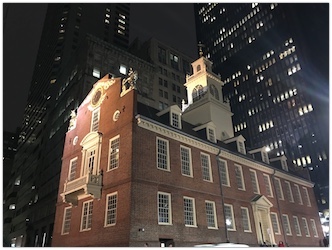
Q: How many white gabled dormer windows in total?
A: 5